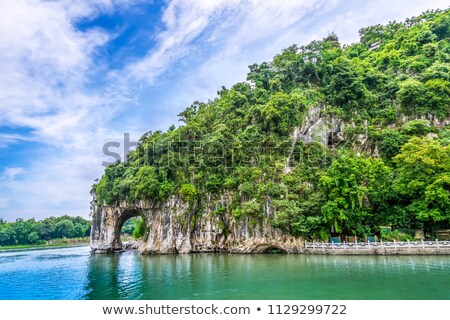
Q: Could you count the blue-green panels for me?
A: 2